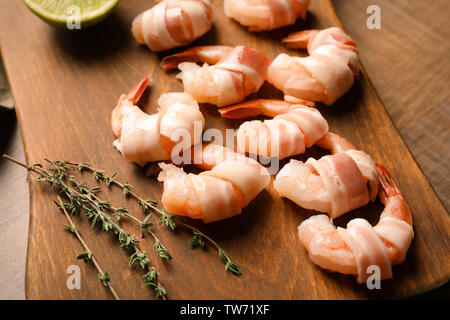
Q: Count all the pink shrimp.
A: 9